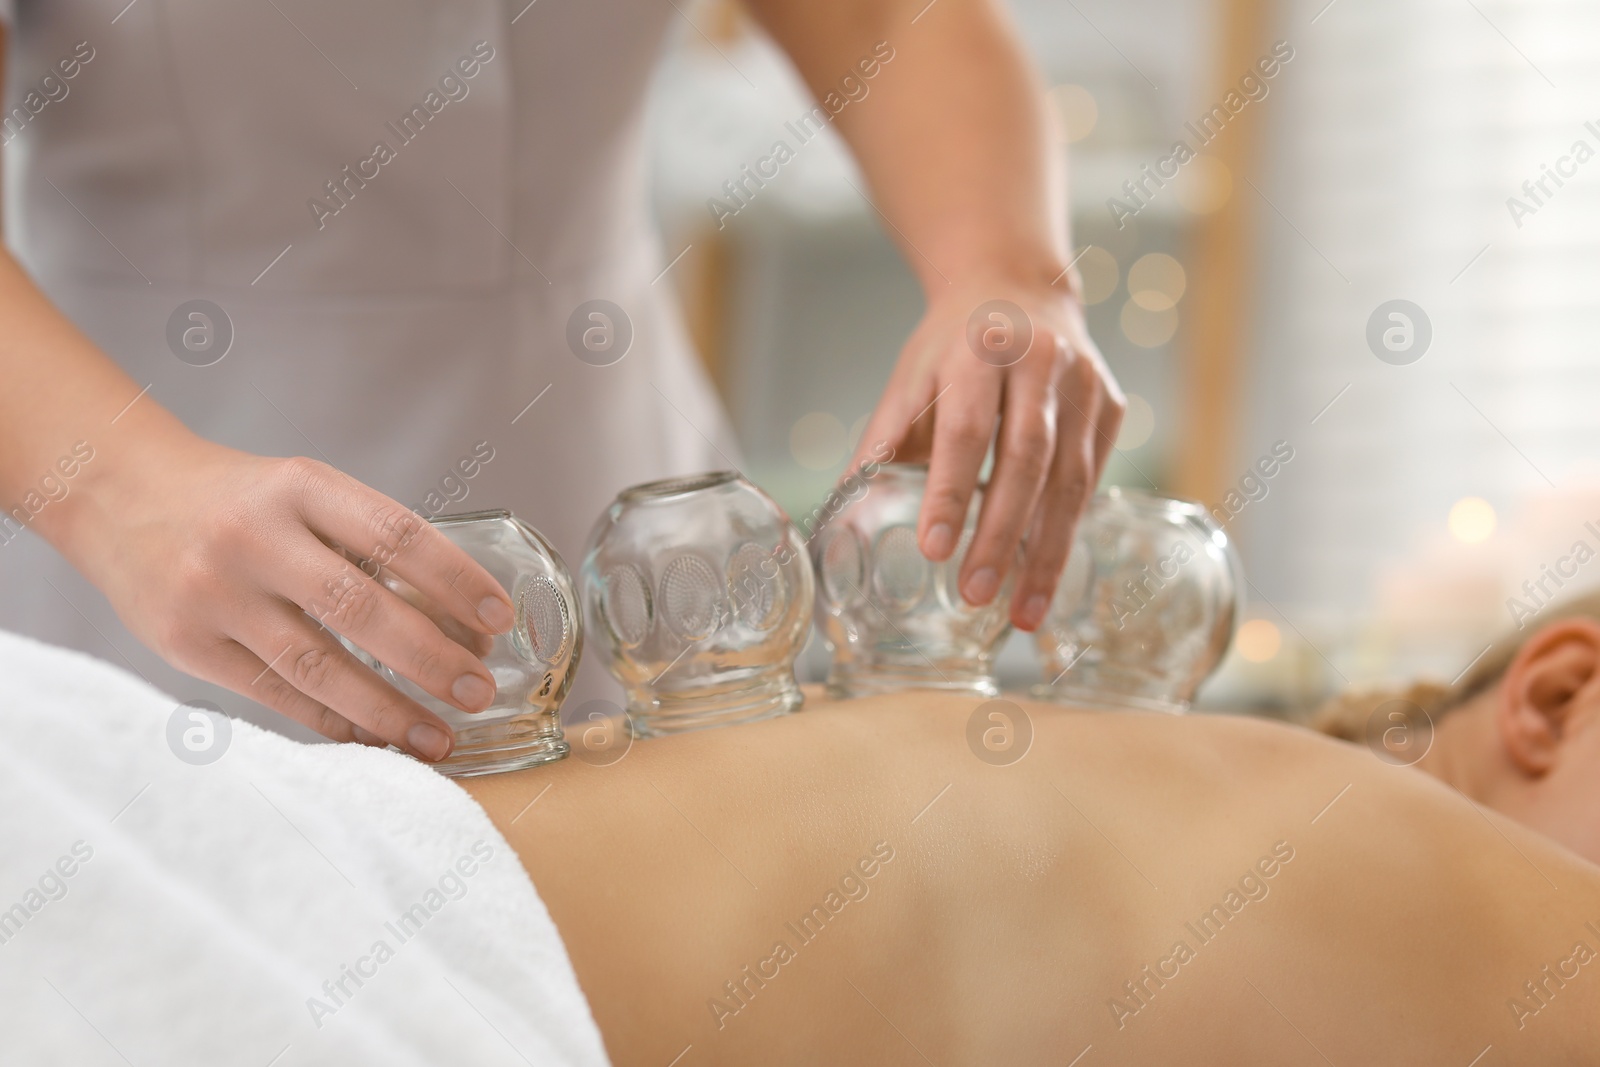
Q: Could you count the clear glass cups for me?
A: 4